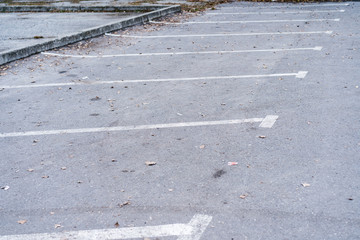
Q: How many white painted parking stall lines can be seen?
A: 8